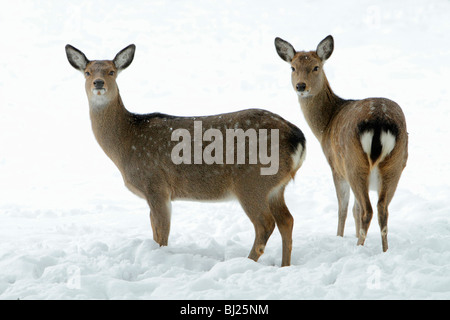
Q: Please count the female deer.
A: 2